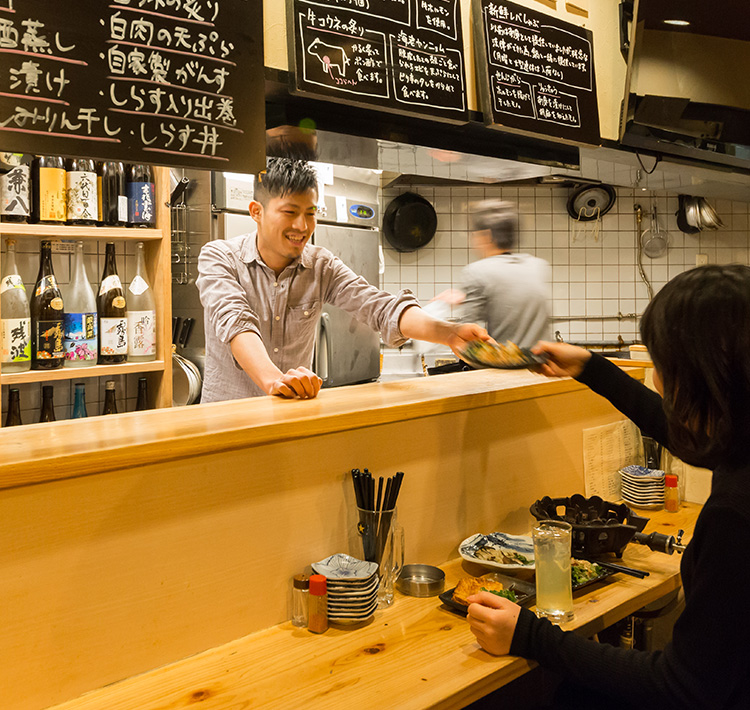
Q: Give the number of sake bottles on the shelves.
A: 15